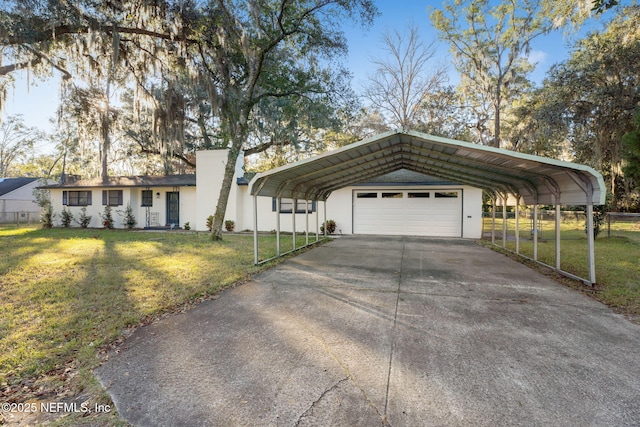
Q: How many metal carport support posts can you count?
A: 12